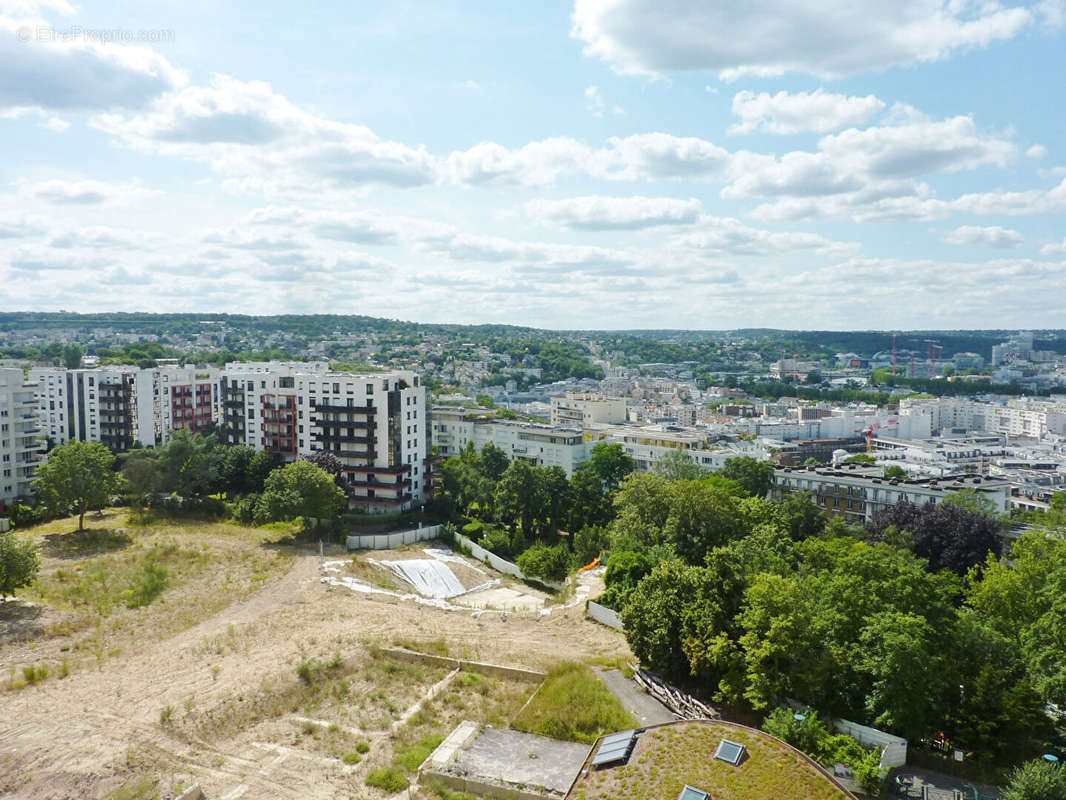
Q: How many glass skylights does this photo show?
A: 2